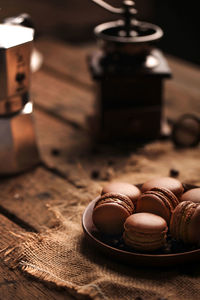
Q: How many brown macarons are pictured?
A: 7